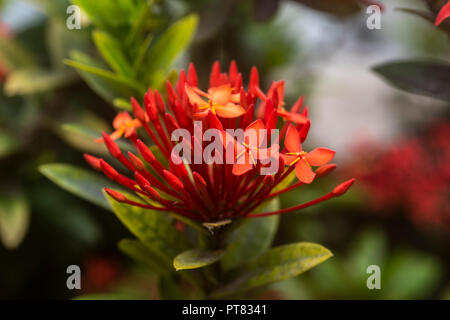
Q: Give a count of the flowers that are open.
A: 5